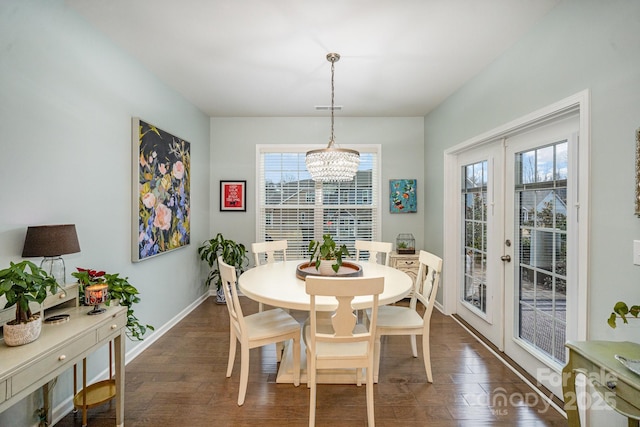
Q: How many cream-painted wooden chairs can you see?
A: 5